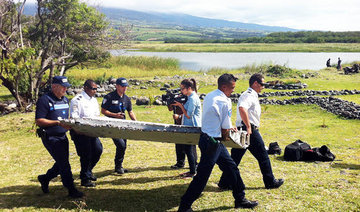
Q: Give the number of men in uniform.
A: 5